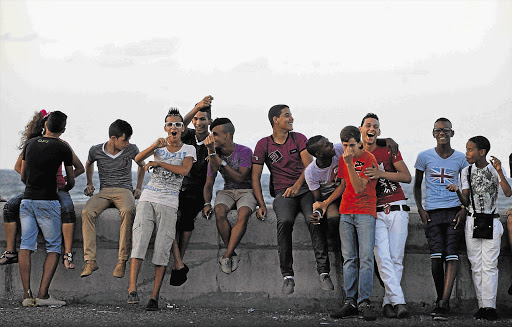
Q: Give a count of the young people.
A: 12